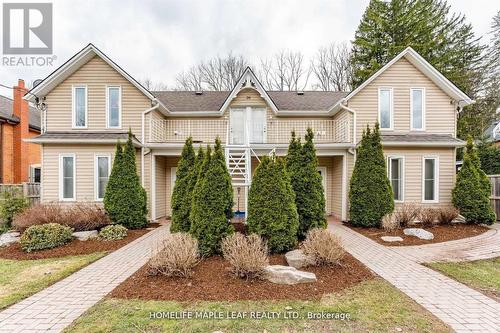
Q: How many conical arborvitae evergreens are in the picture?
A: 7